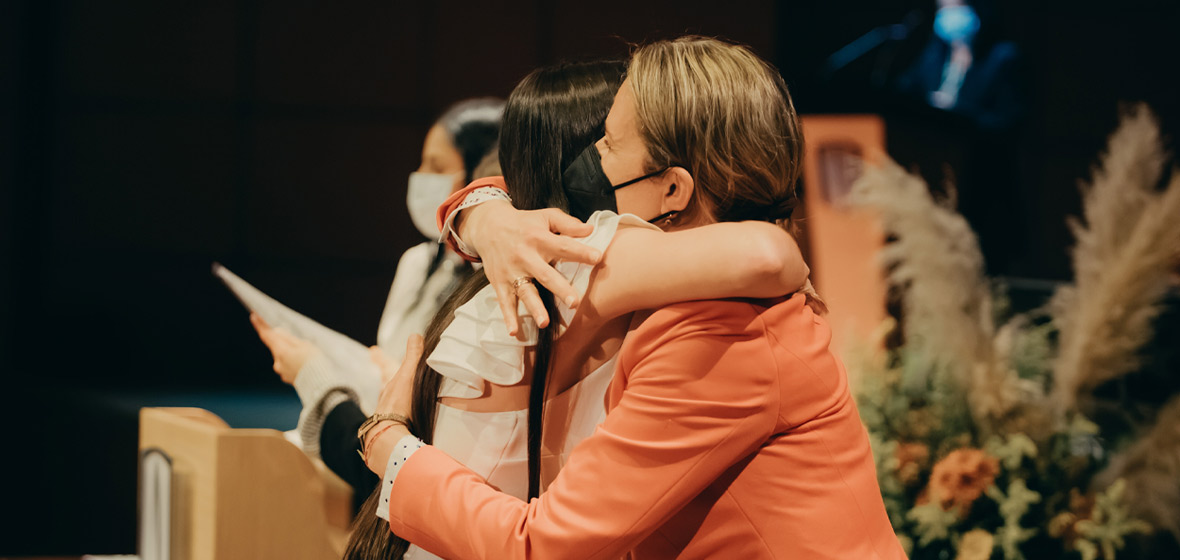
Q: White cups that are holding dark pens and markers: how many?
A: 0